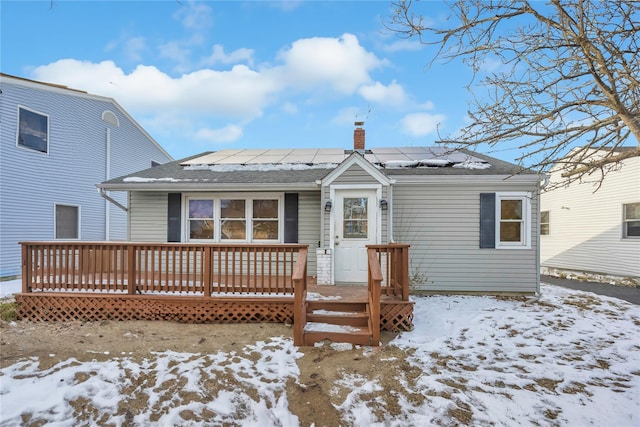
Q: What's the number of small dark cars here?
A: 0